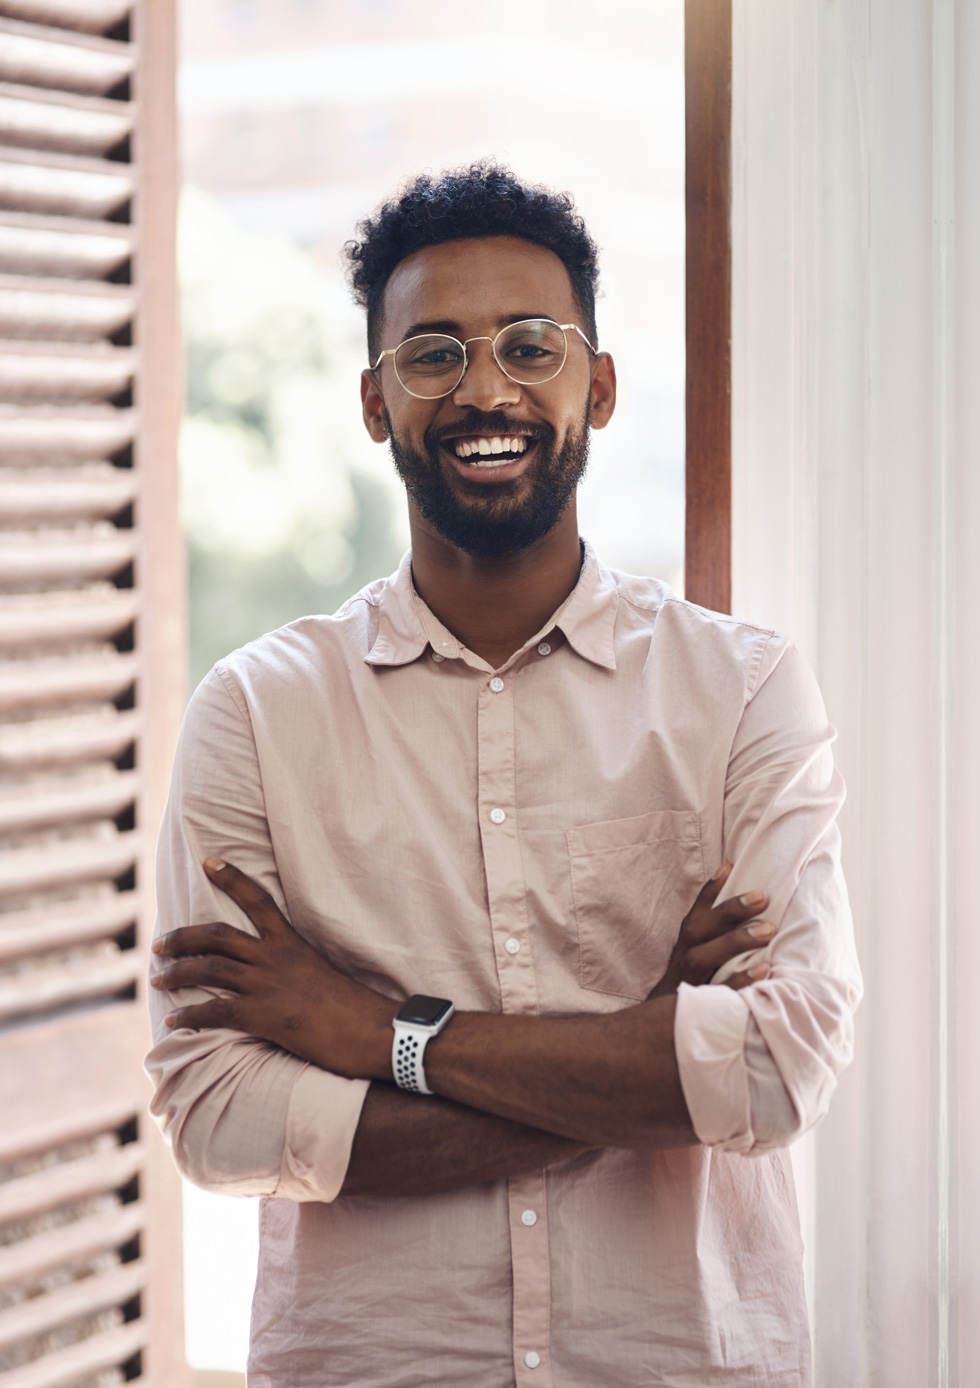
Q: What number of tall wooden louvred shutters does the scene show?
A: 1